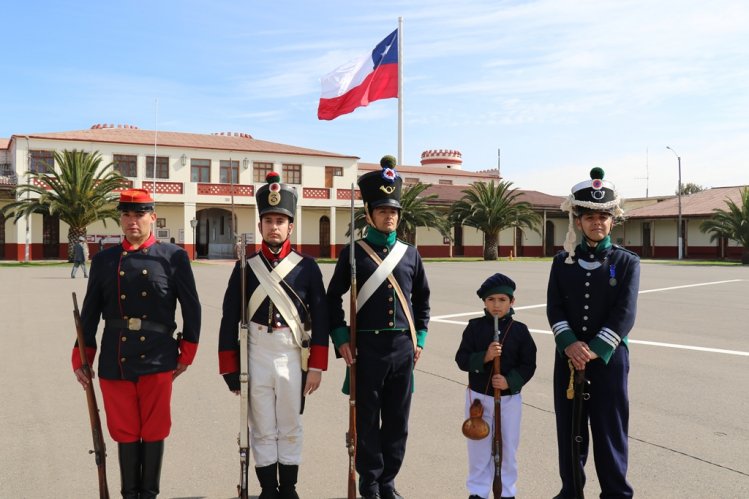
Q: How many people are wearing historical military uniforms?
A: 5